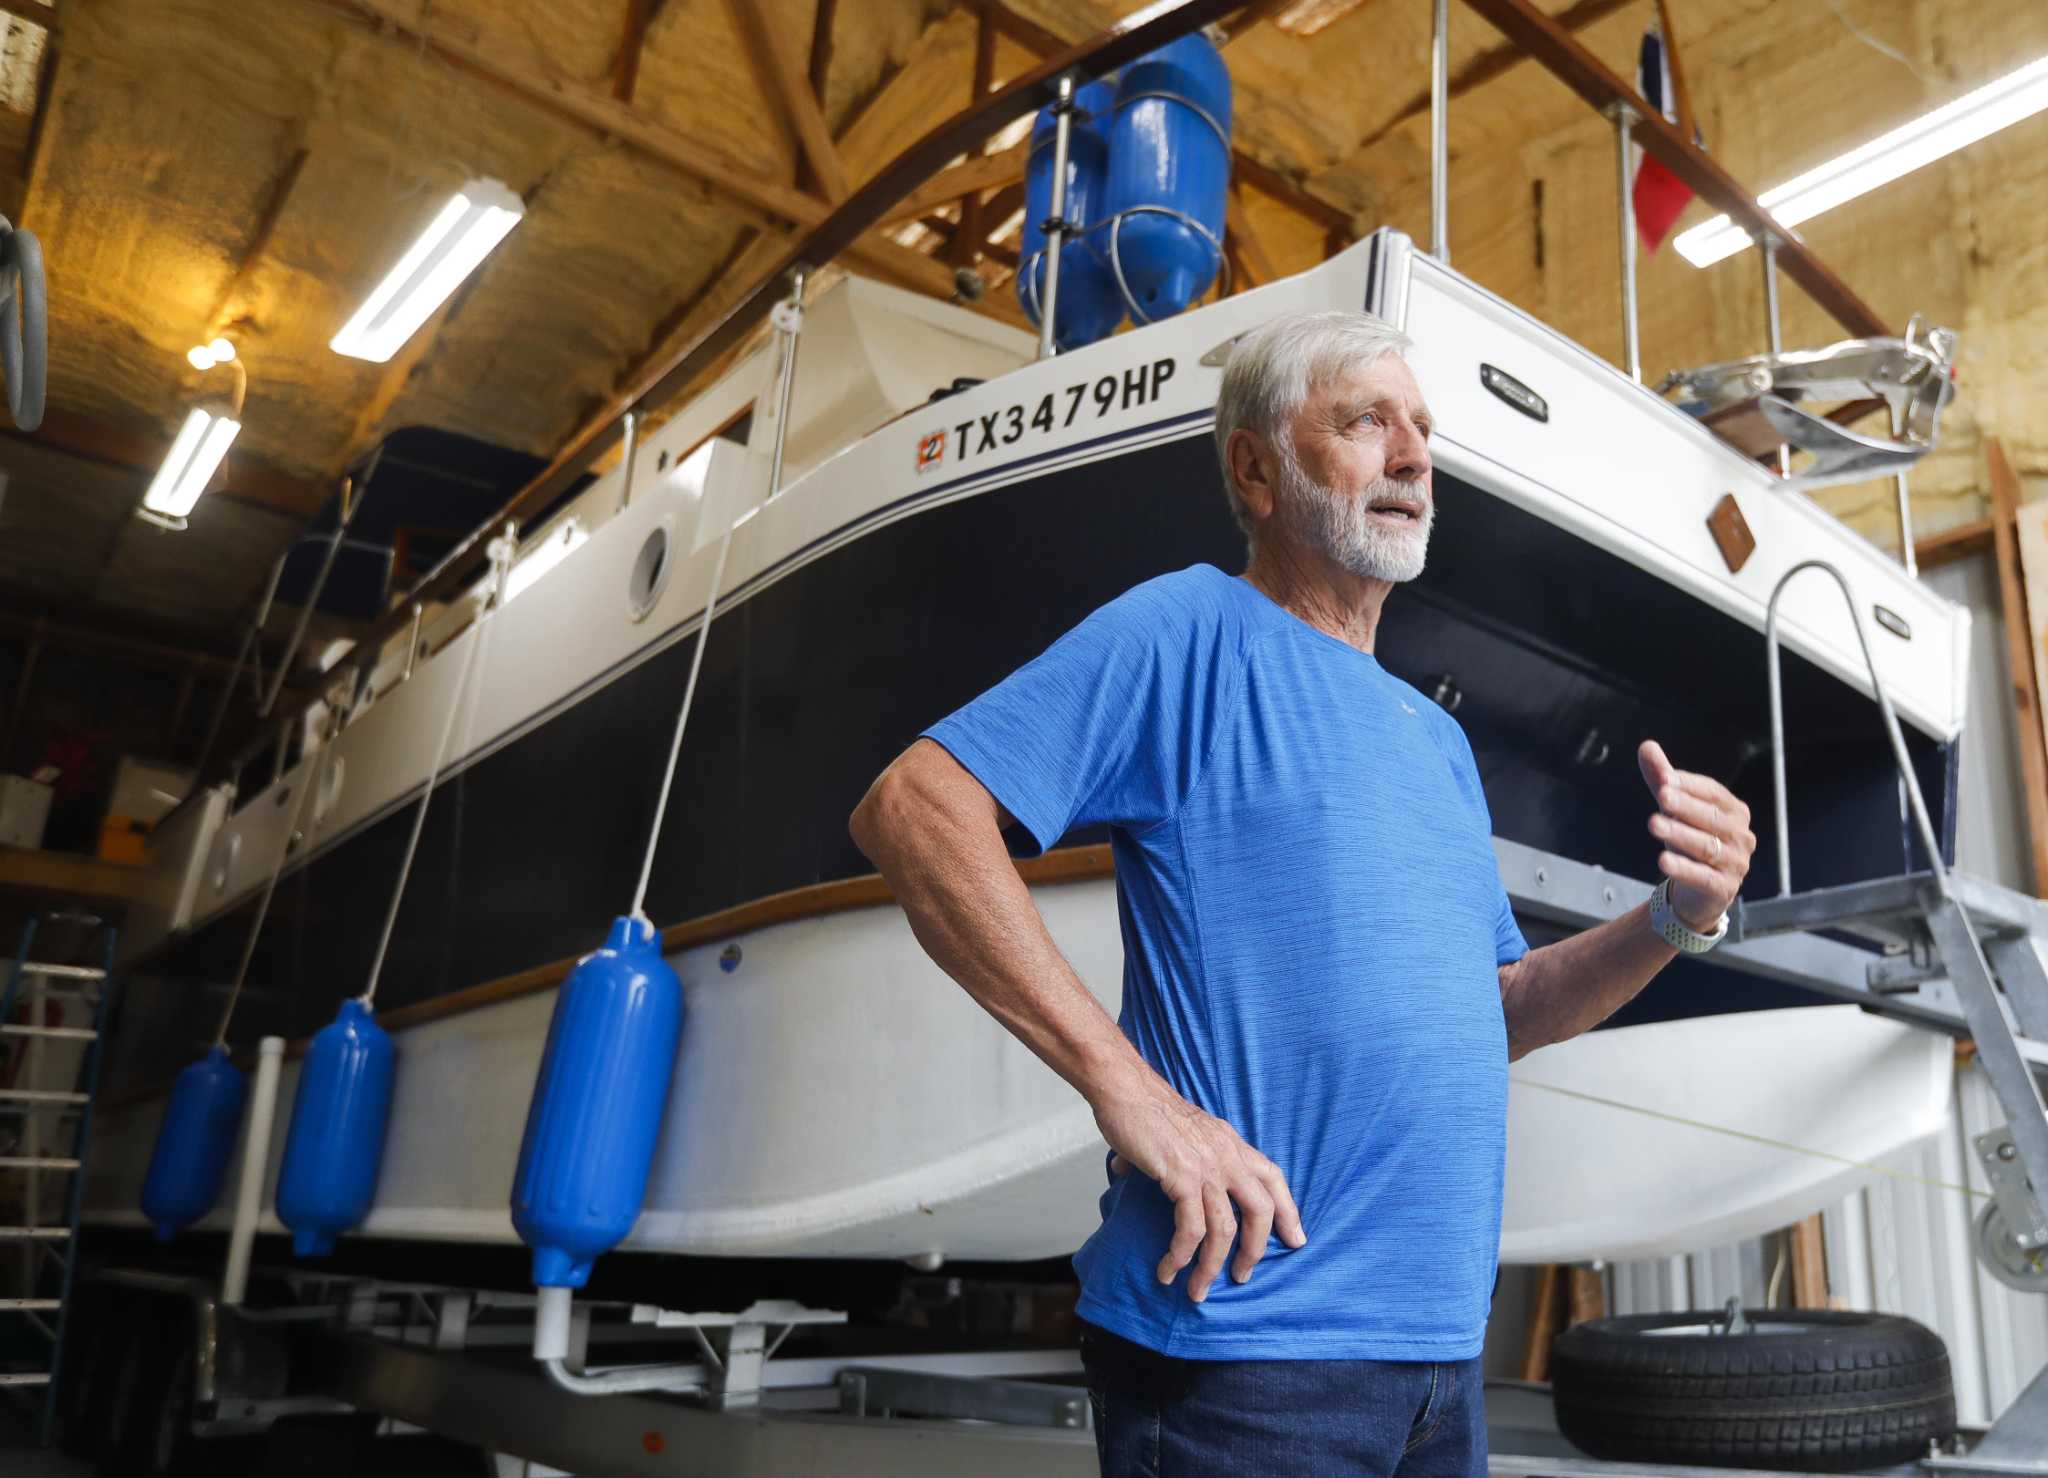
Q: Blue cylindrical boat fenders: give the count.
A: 5